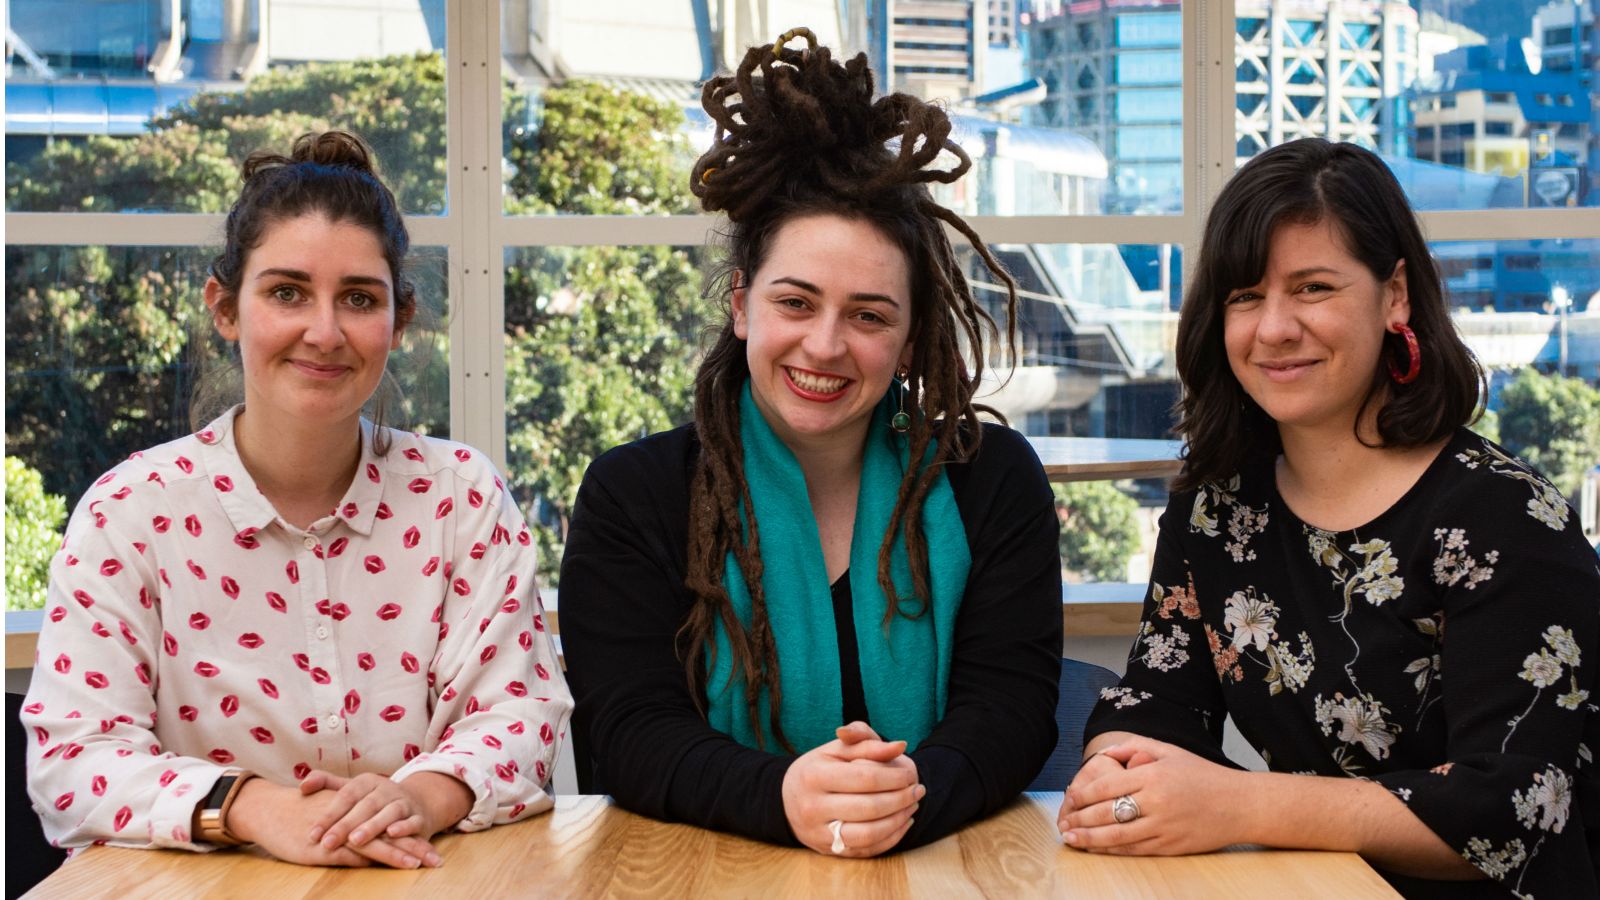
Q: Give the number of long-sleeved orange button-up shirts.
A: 0